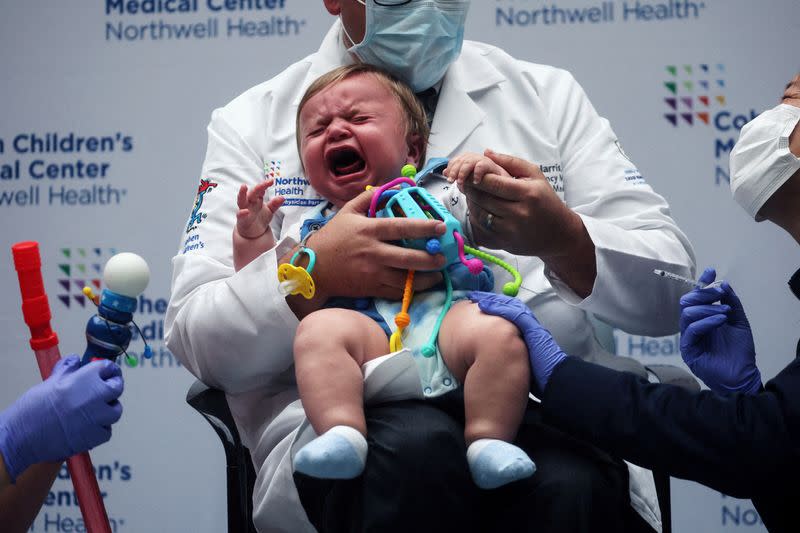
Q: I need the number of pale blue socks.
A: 2